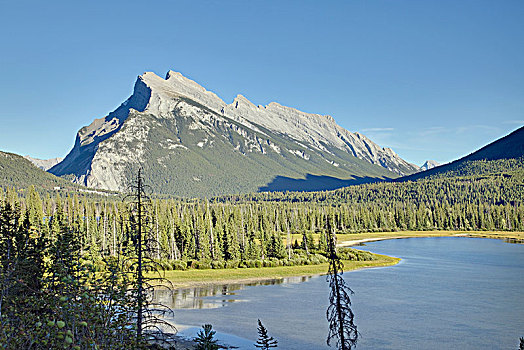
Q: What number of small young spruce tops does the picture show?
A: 2